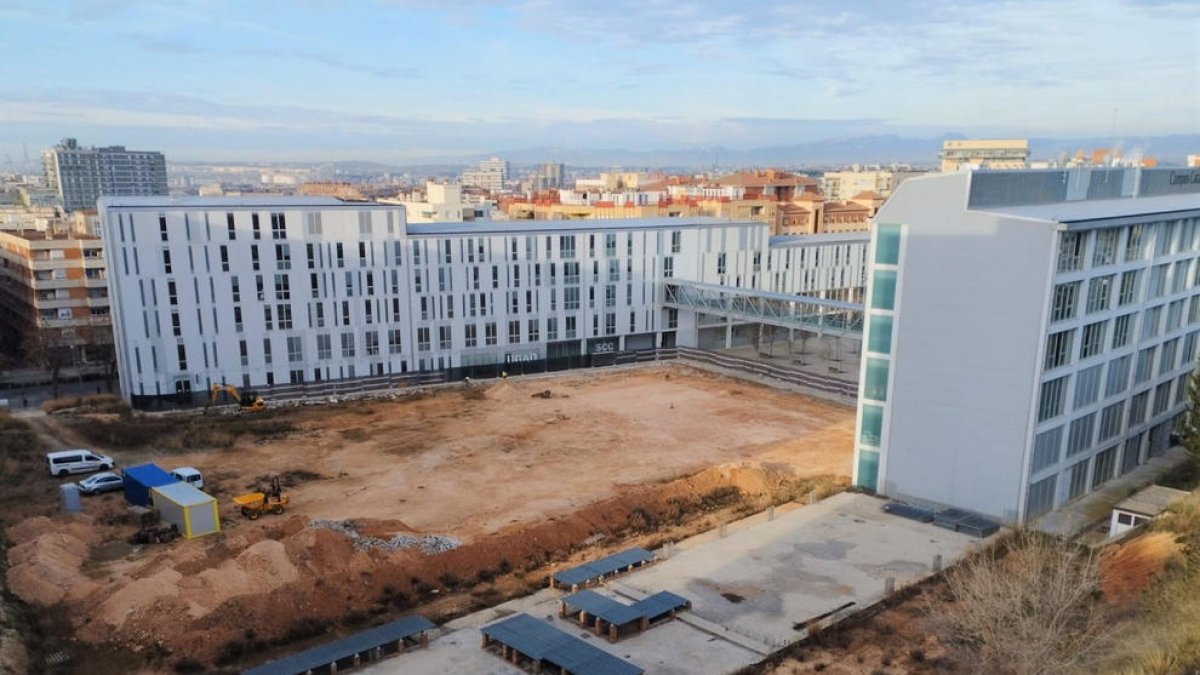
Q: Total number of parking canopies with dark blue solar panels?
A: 4